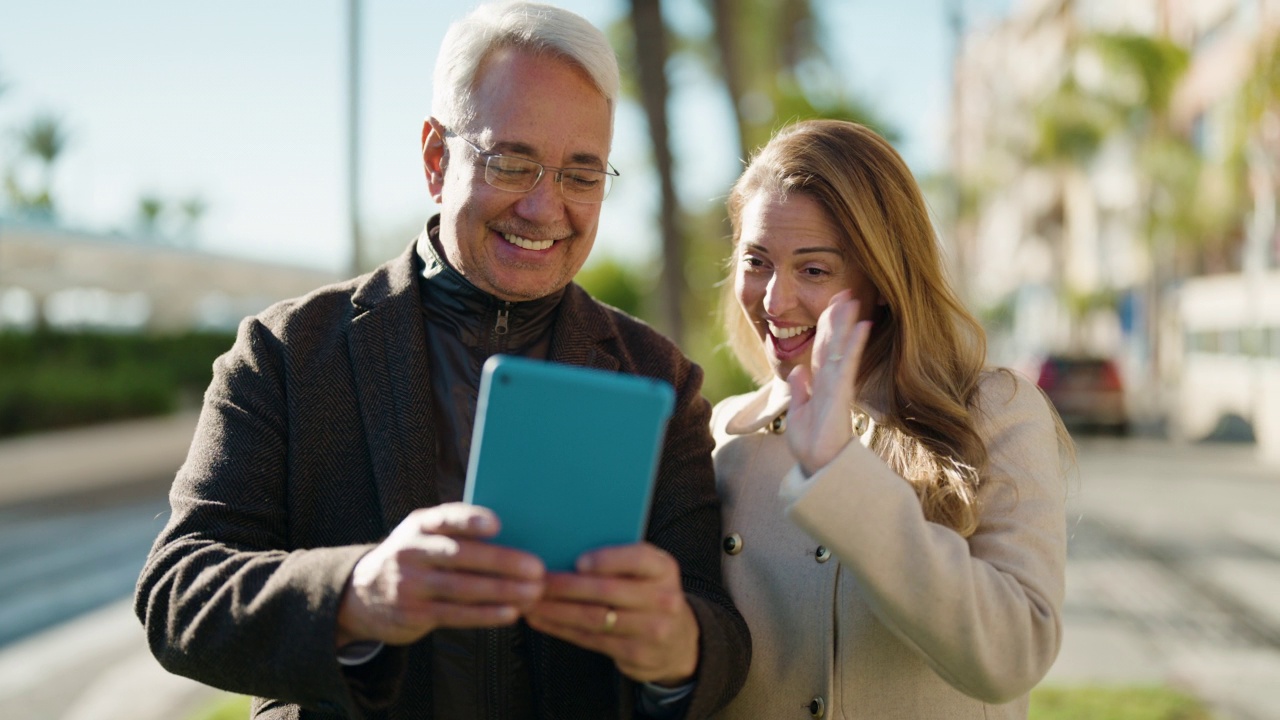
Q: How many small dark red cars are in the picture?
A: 1